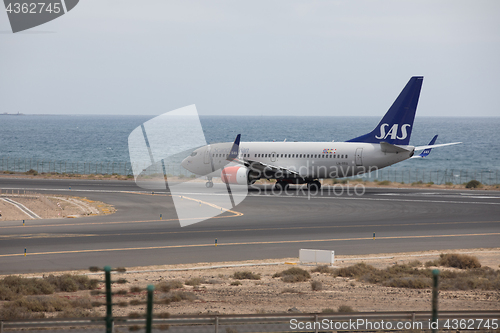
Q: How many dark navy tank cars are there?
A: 0